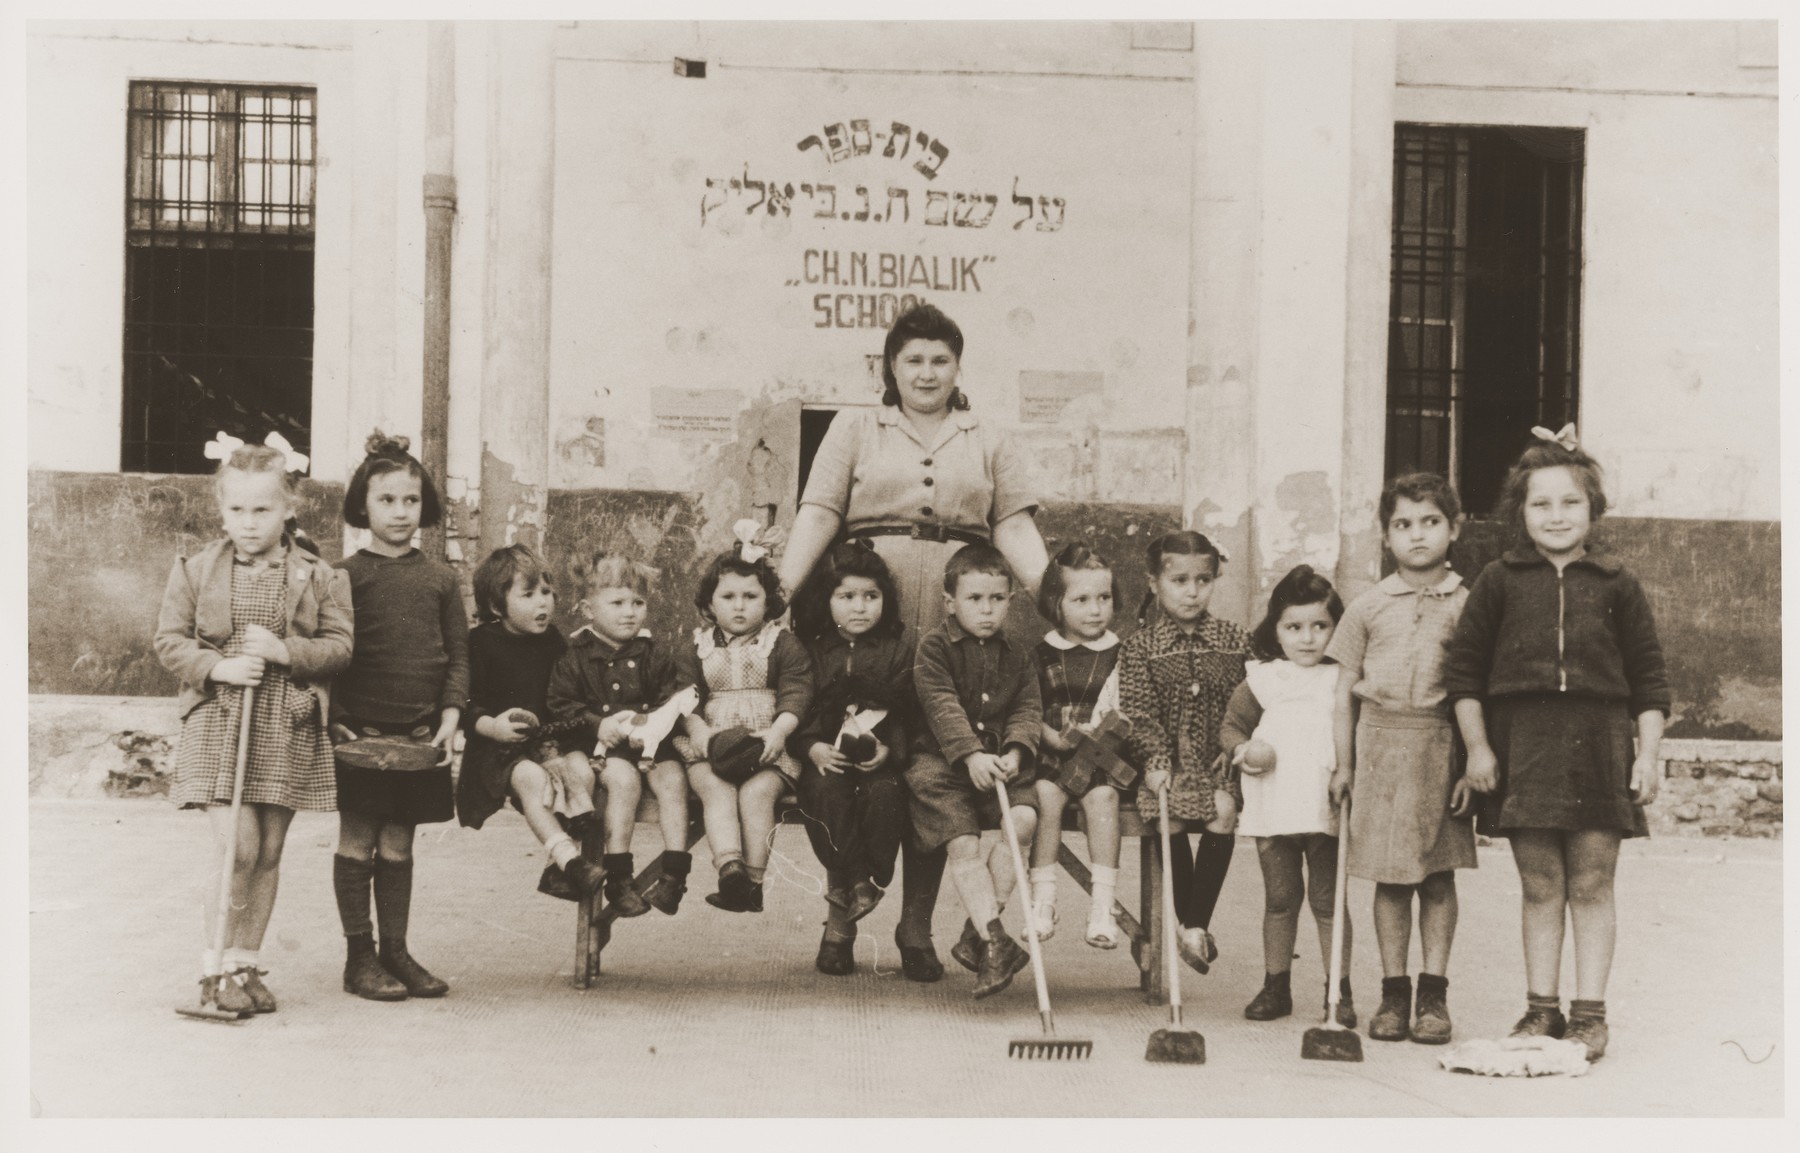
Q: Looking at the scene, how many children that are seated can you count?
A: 7